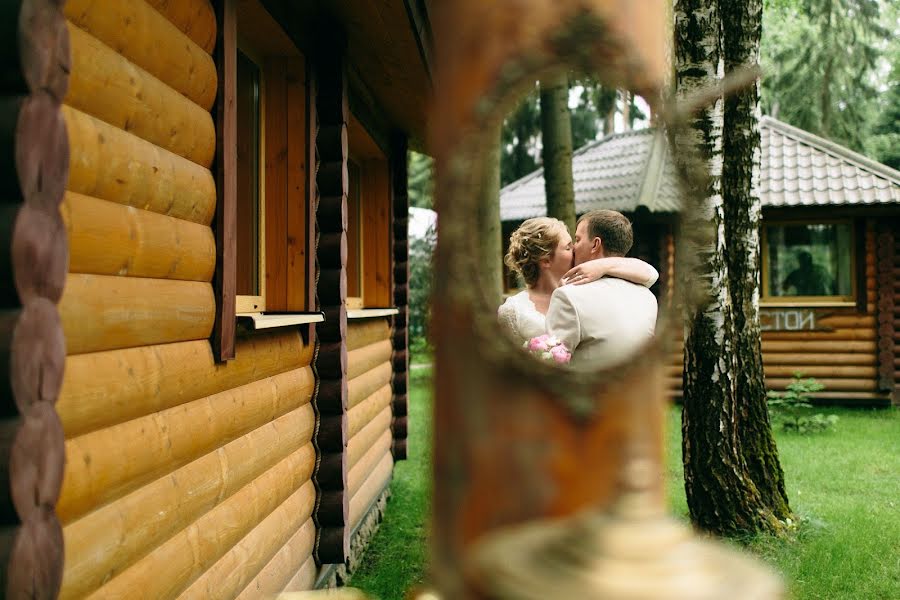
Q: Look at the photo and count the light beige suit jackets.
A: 1